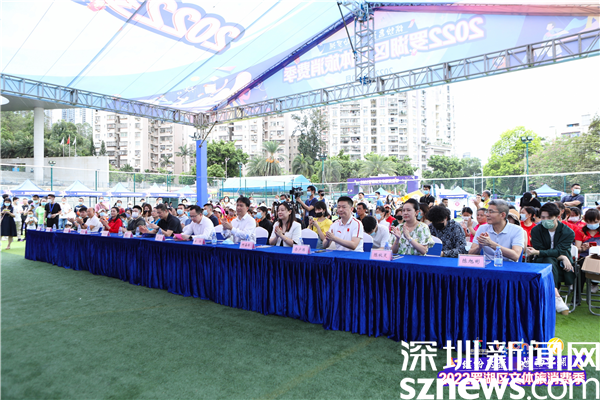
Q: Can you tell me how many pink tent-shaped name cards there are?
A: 12